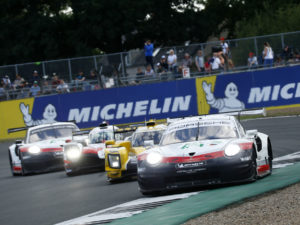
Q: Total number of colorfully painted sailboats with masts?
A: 0